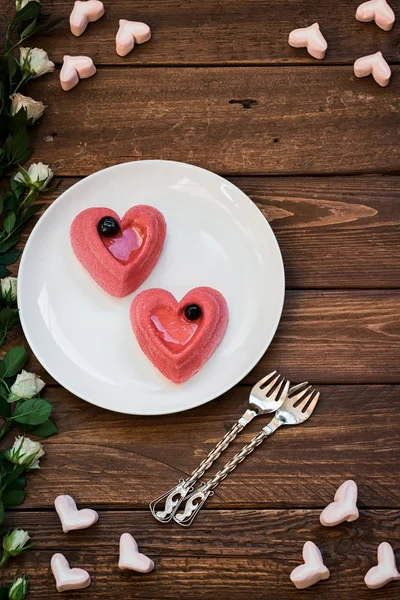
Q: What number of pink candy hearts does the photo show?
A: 12